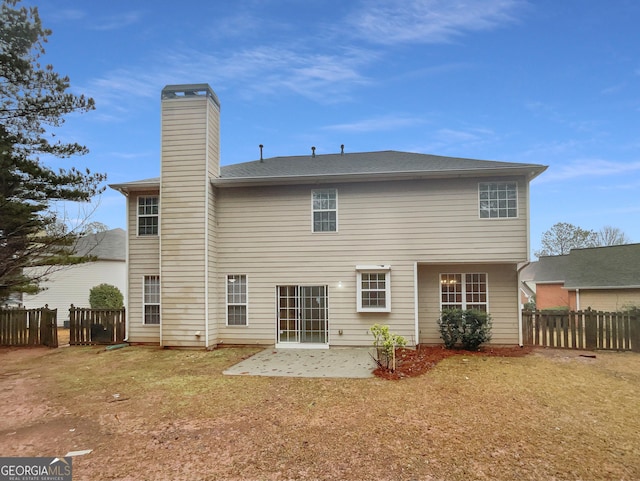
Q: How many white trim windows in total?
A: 7